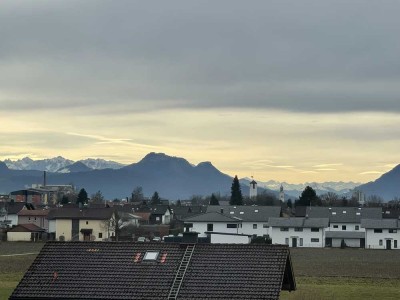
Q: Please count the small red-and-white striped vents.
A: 2